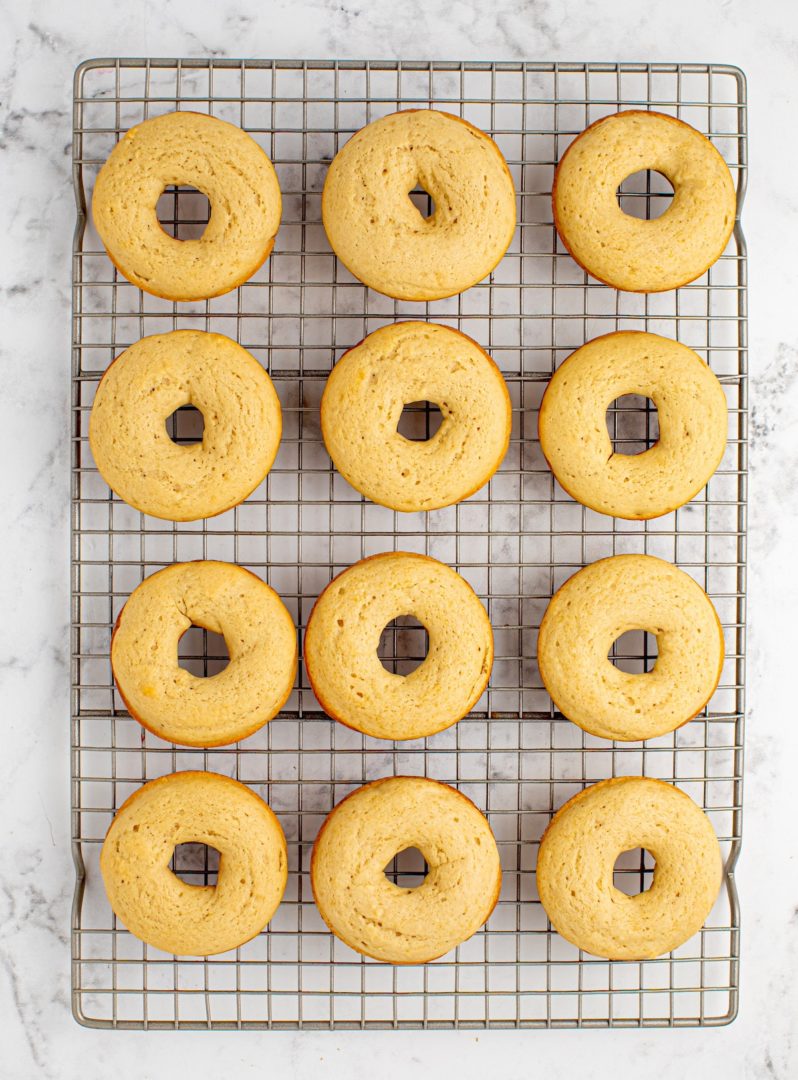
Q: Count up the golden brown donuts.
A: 12